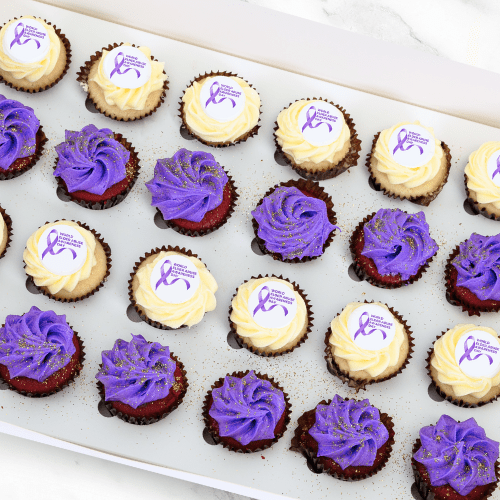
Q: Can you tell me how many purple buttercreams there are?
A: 11